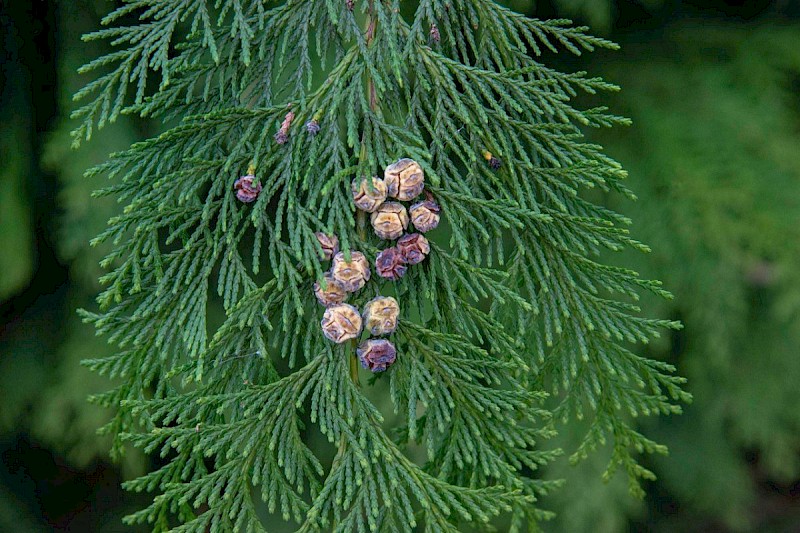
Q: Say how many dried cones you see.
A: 13